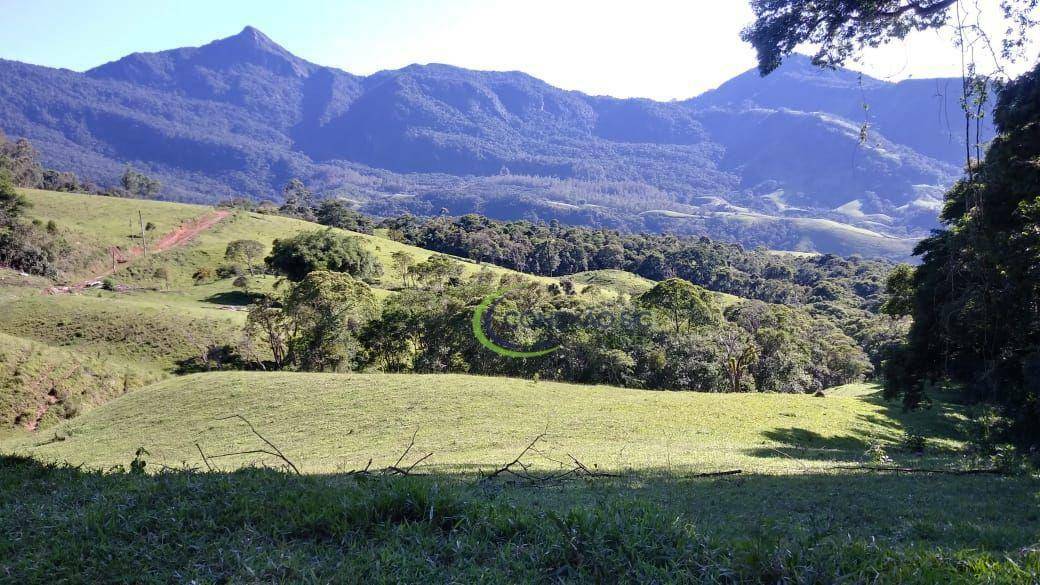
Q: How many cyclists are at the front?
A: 0